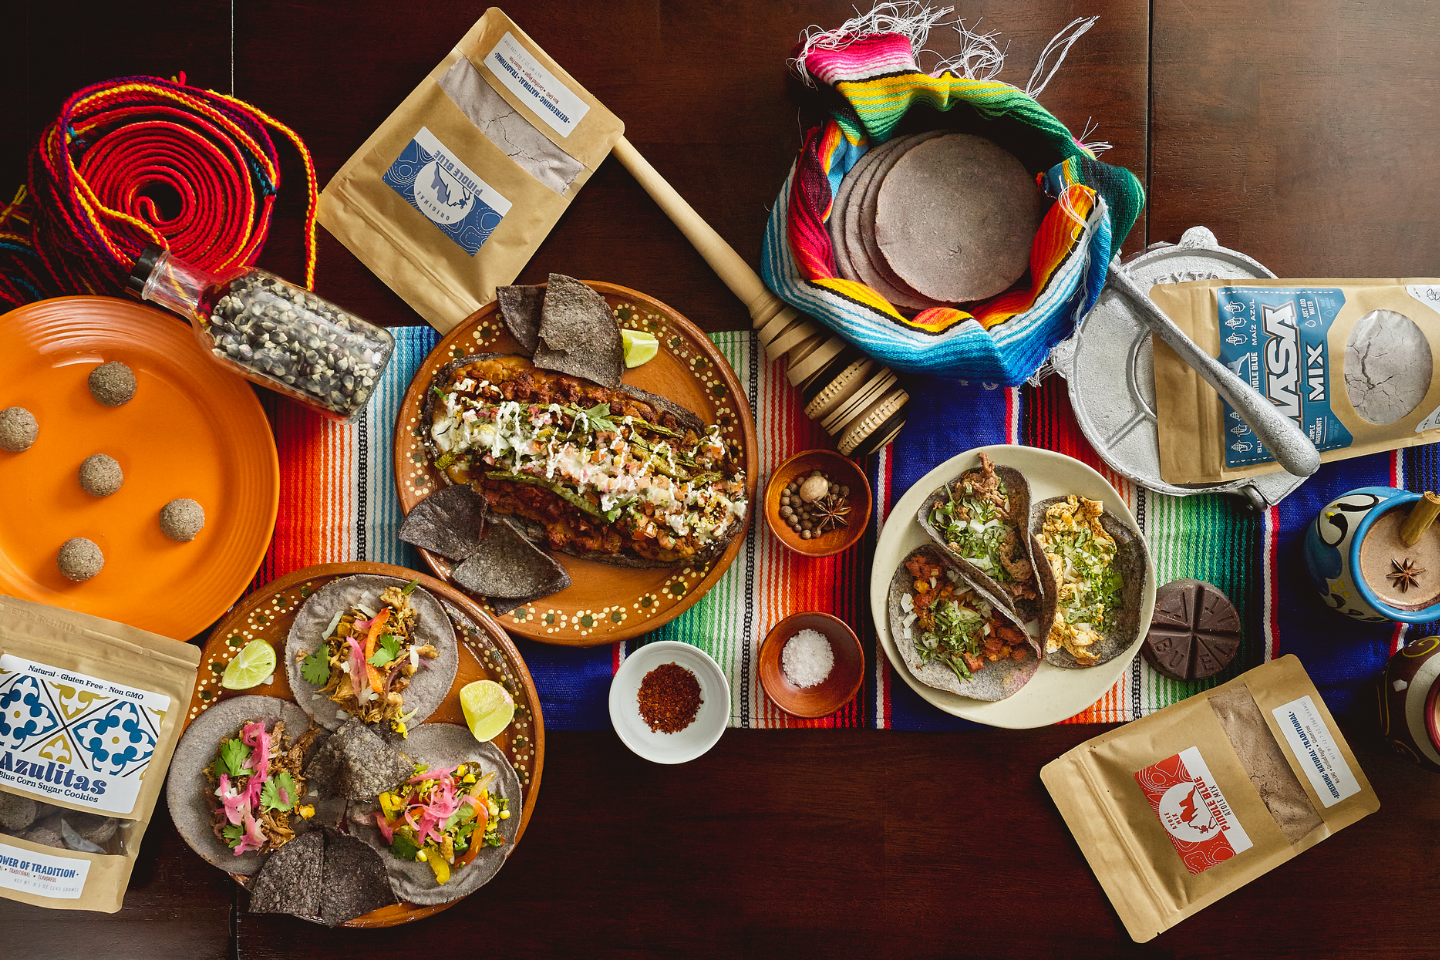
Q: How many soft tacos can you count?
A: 6